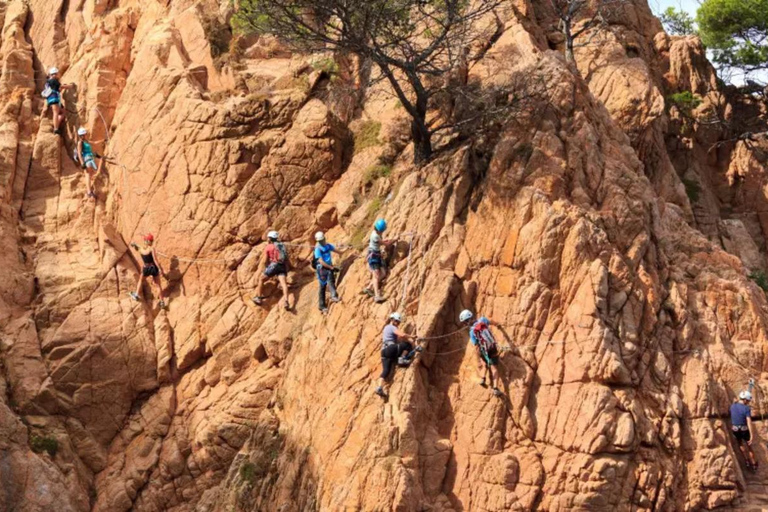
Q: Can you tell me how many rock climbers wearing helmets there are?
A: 9